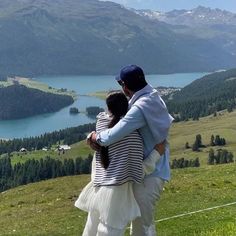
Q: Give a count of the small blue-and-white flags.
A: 0